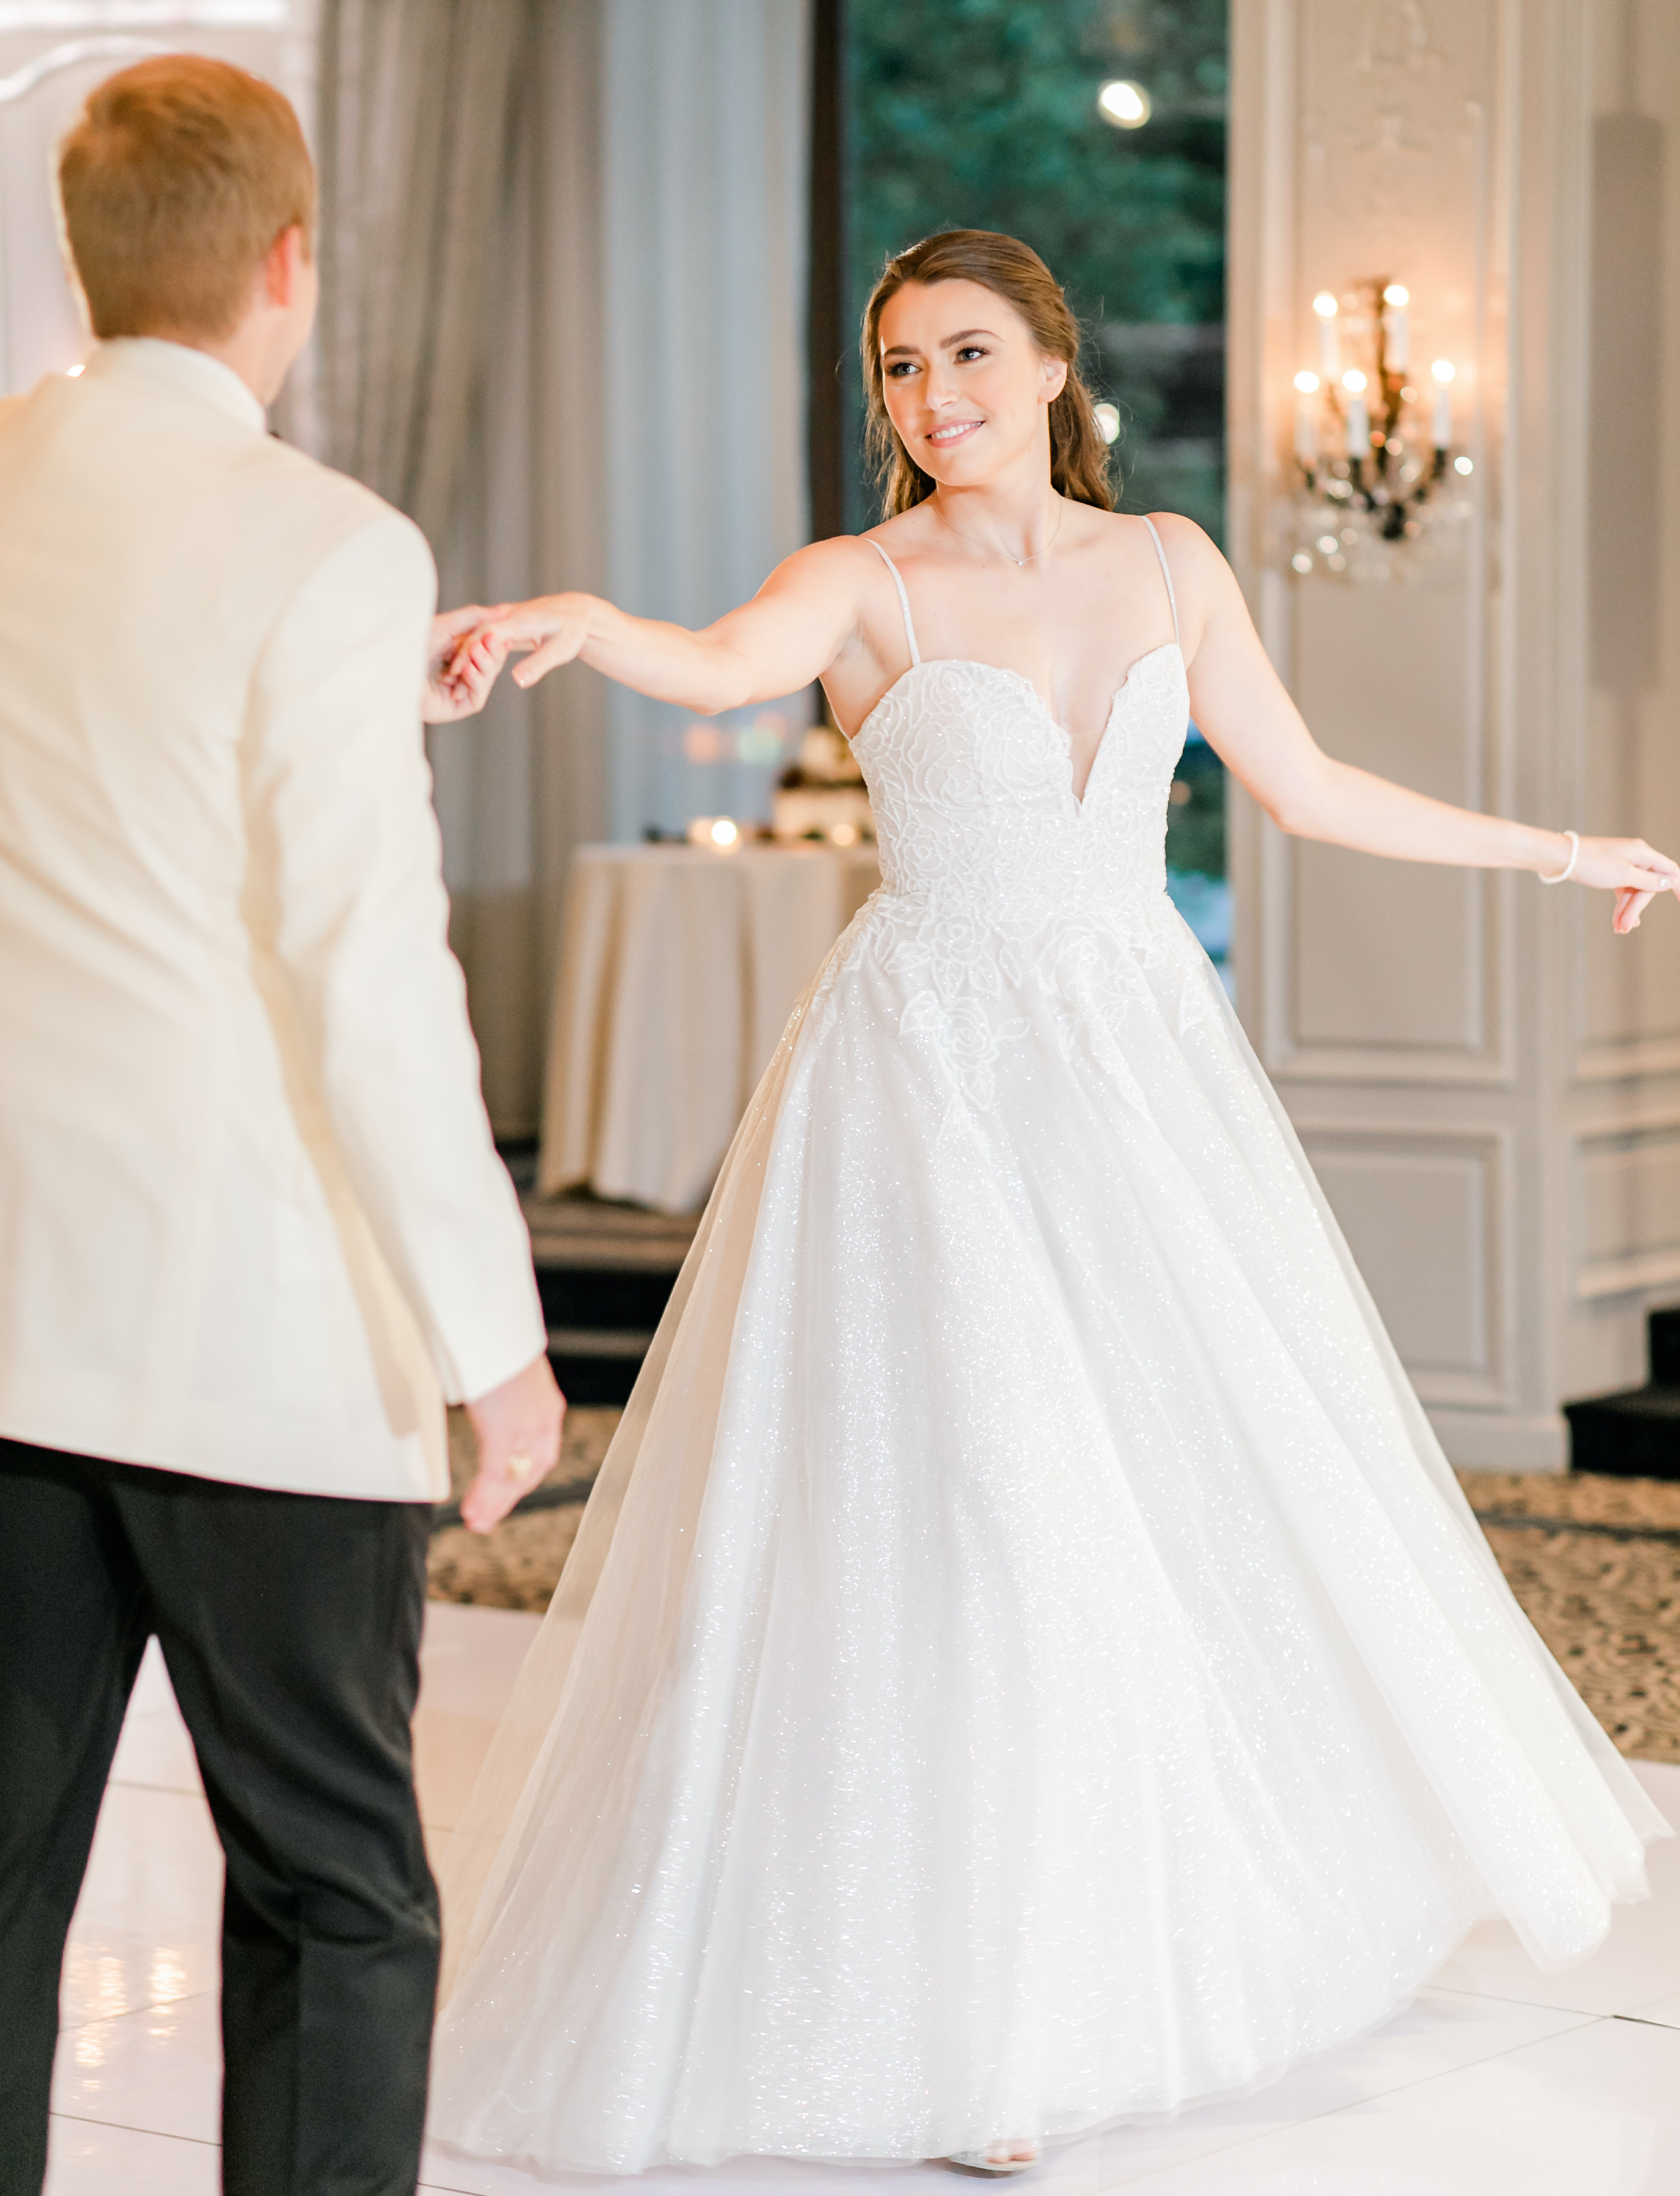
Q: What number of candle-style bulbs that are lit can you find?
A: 5